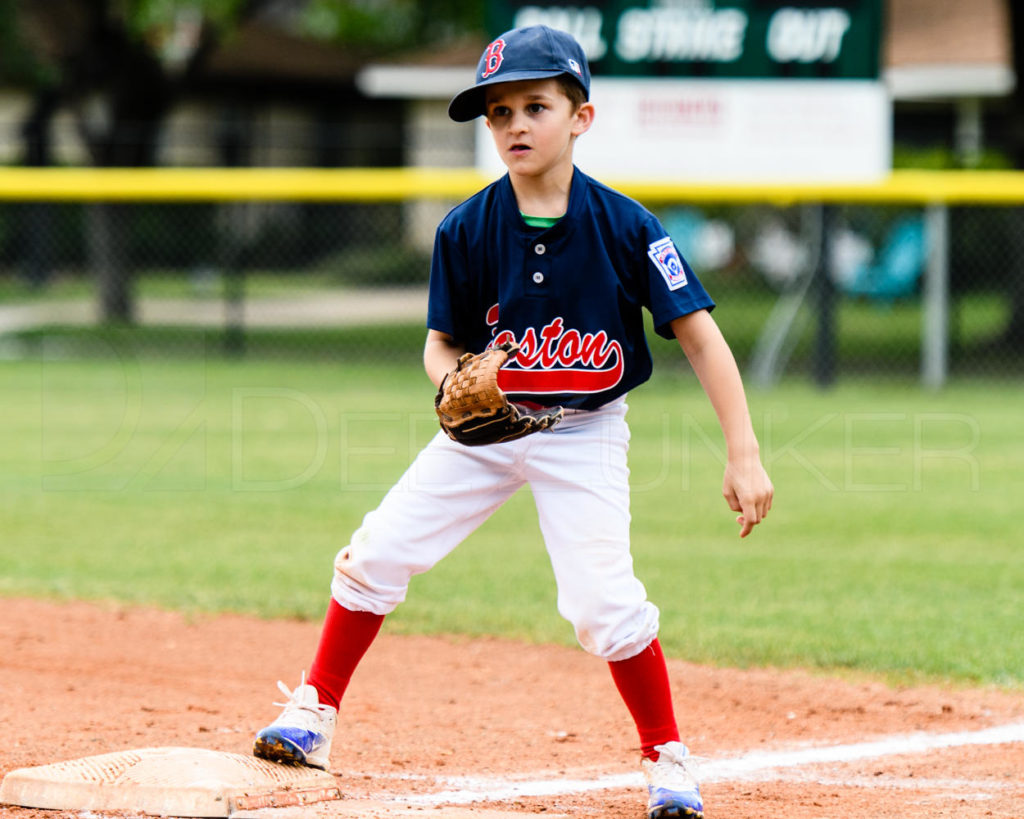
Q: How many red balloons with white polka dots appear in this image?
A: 0